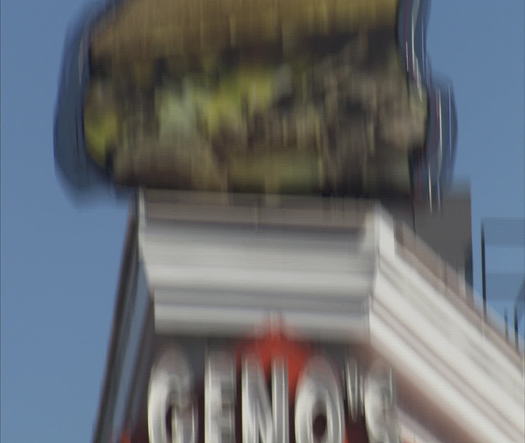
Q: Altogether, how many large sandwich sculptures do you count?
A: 1